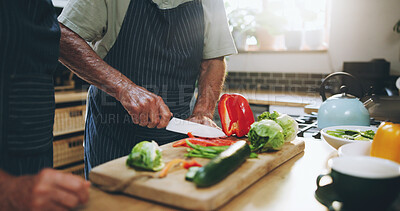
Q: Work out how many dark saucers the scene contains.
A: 1